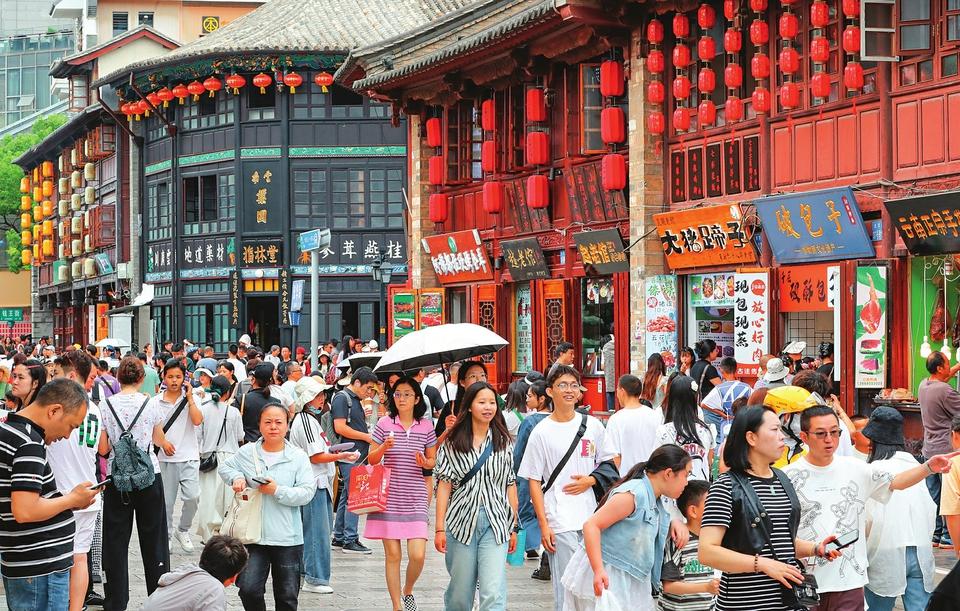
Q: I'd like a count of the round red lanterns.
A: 12